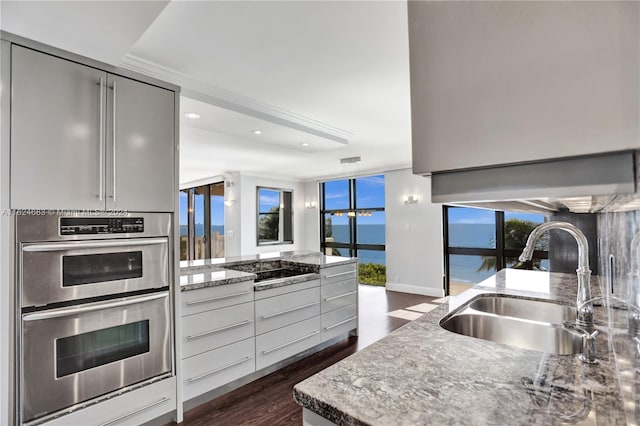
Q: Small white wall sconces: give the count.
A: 3